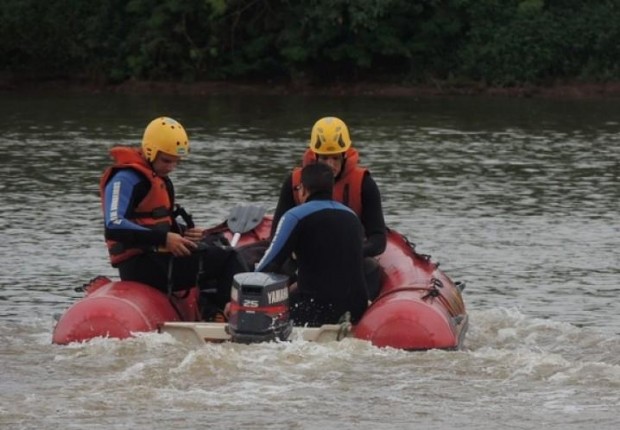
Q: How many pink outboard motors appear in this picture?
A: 0